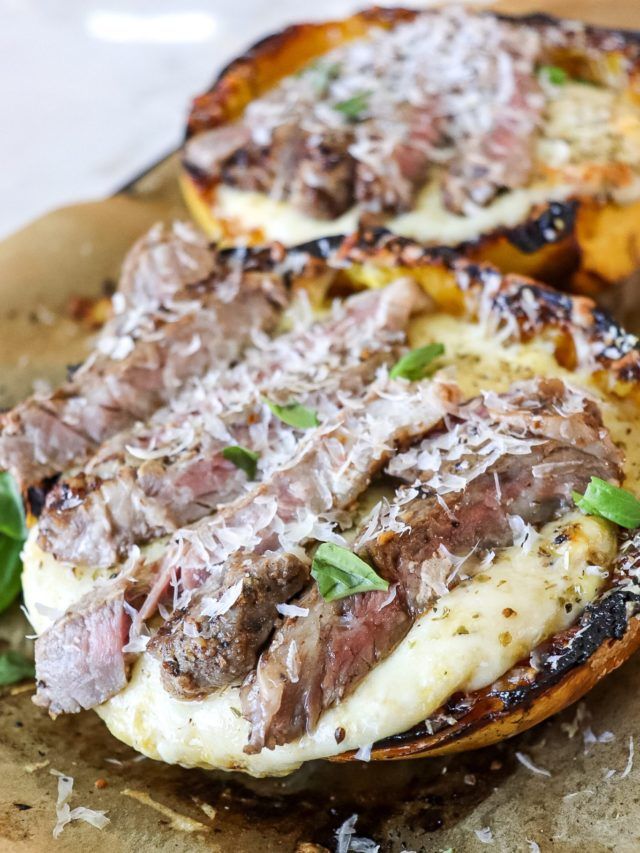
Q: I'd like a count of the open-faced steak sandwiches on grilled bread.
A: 0